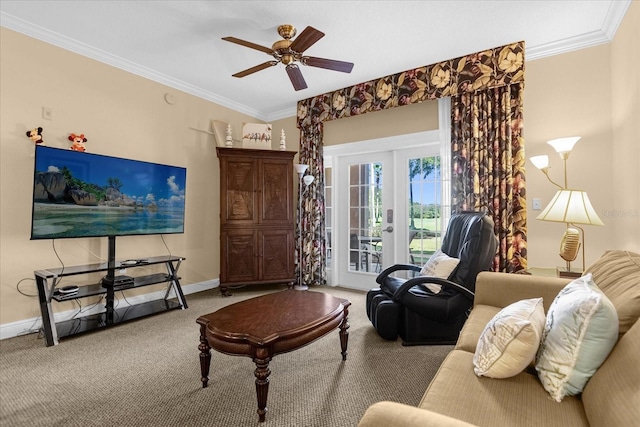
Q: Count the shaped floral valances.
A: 1